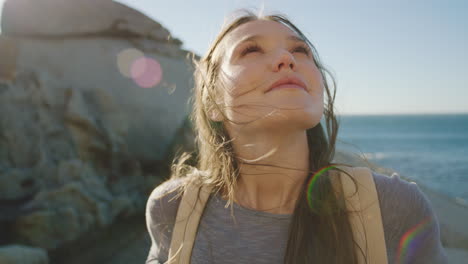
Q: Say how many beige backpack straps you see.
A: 2